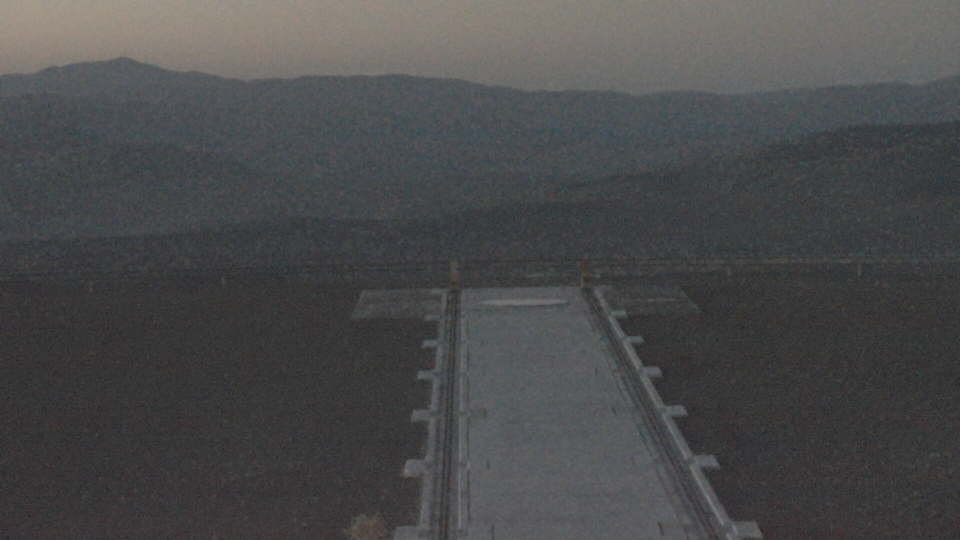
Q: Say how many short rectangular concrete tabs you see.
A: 12